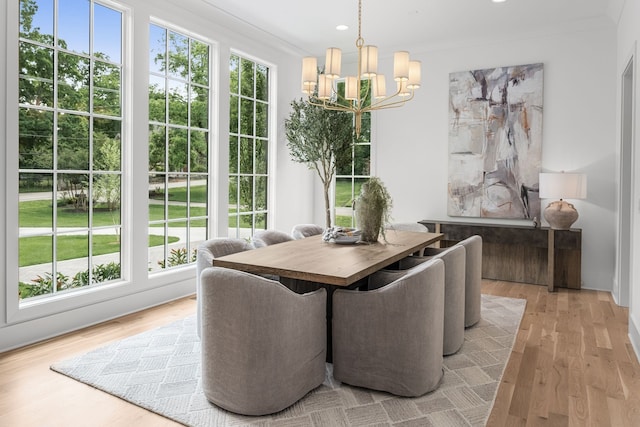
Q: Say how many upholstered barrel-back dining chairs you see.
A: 8